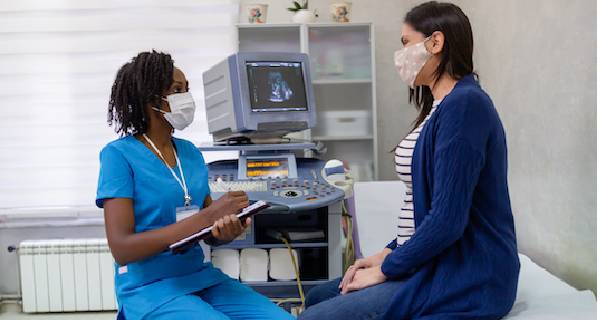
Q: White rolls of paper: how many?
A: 3